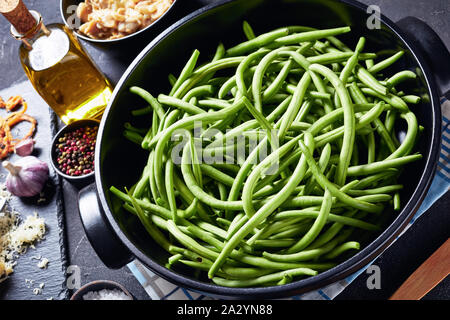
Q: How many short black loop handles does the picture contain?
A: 2